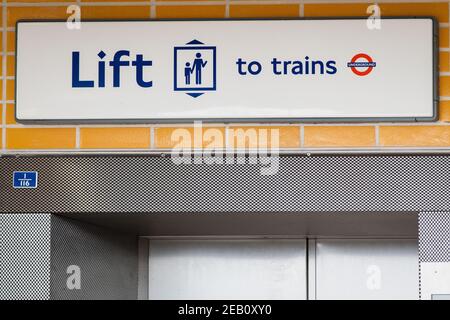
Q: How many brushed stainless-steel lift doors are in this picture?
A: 2